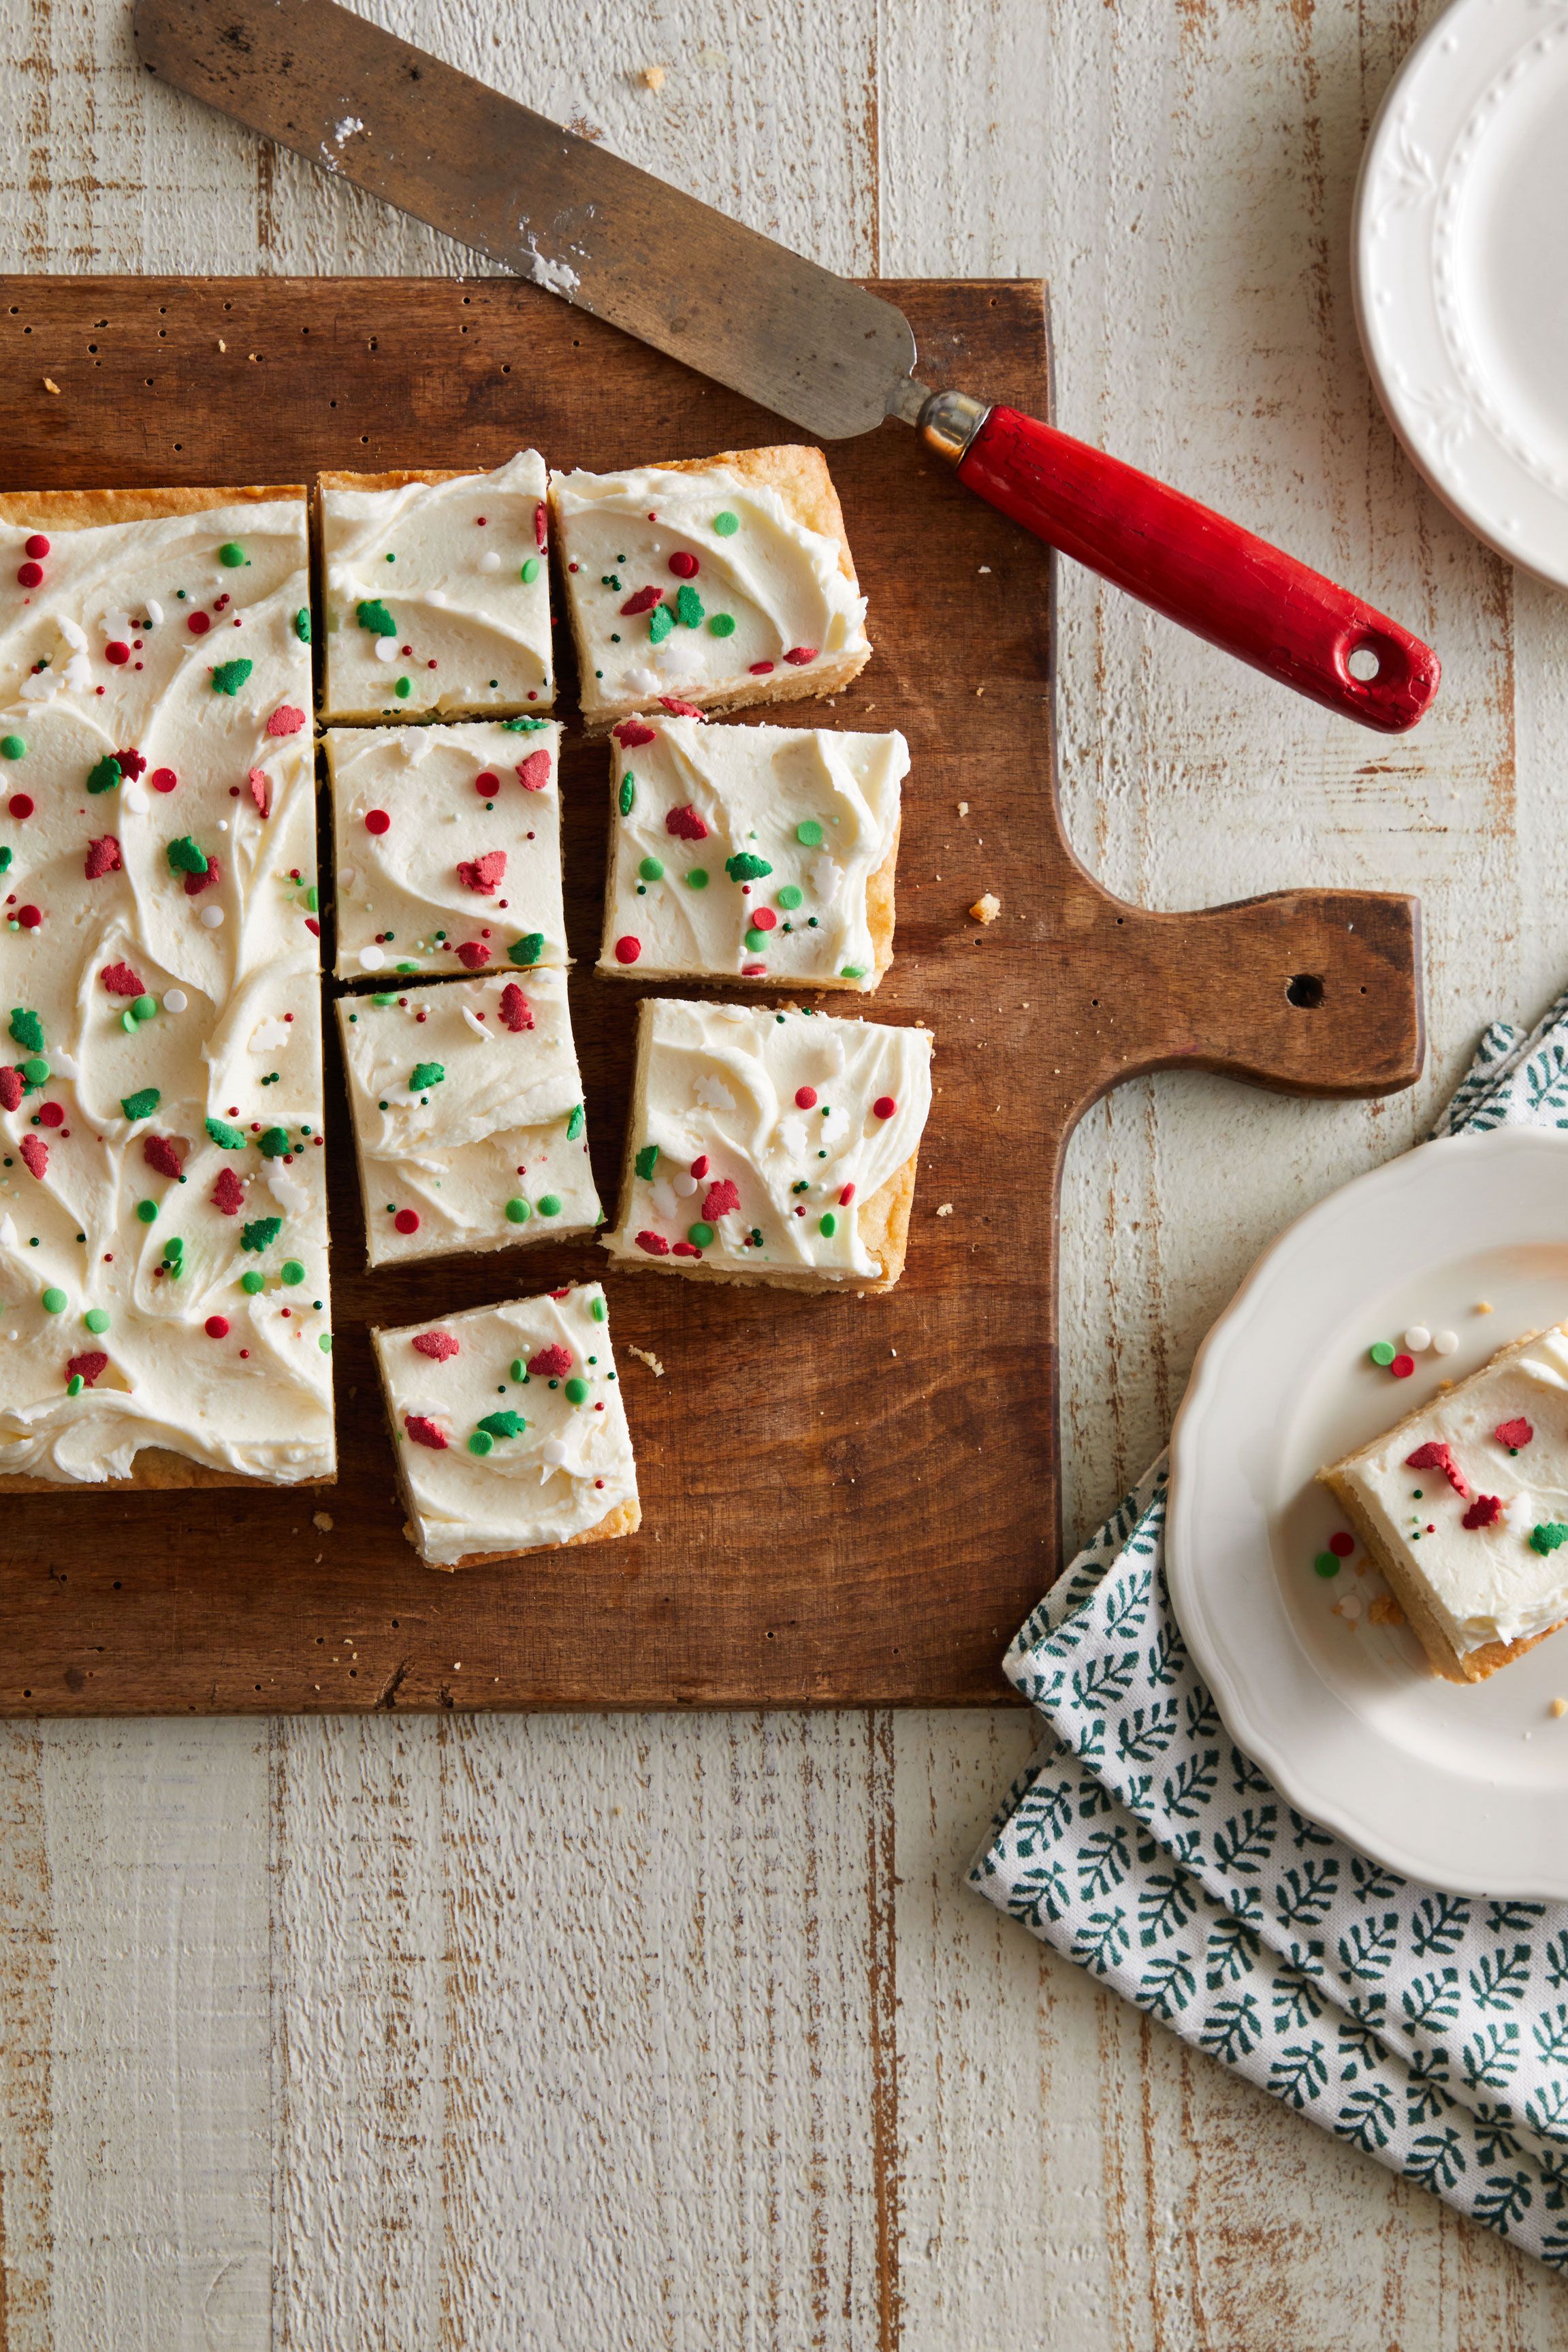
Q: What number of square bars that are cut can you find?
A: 8